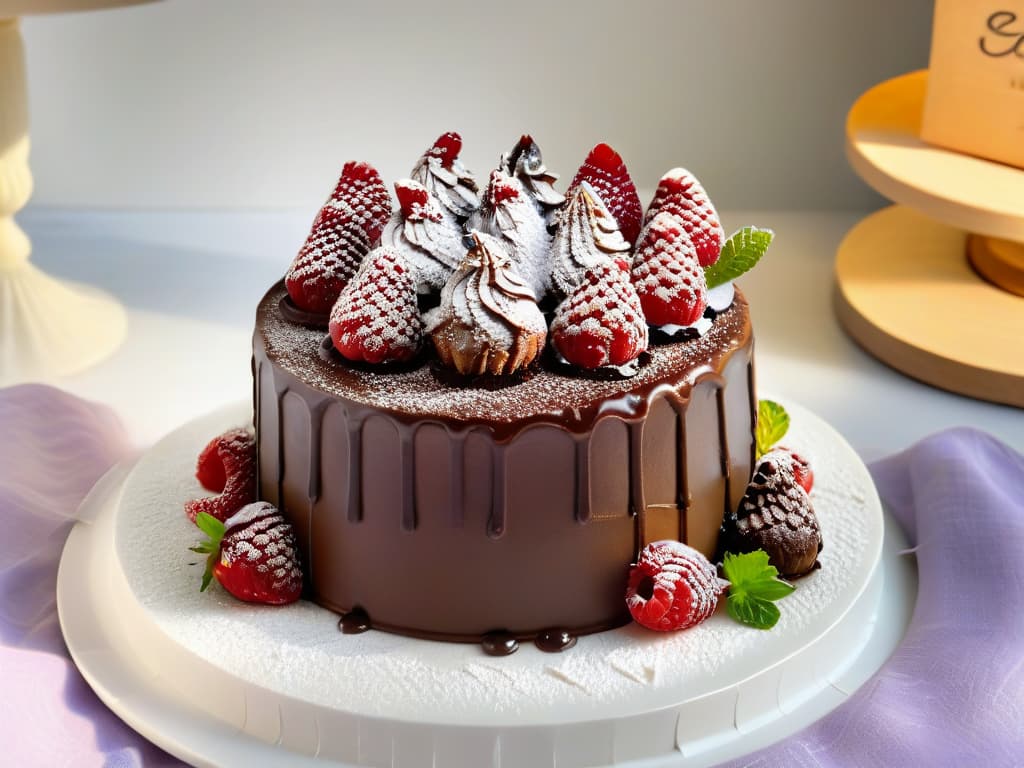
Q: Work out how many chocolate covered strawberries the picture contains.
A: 1